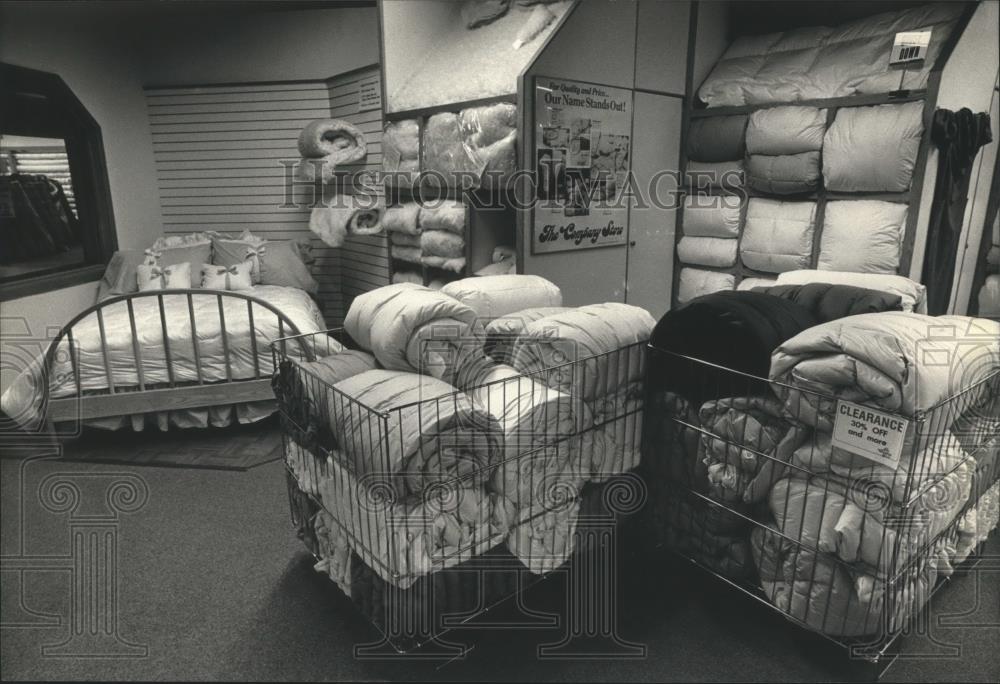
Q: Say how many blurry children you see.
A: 0